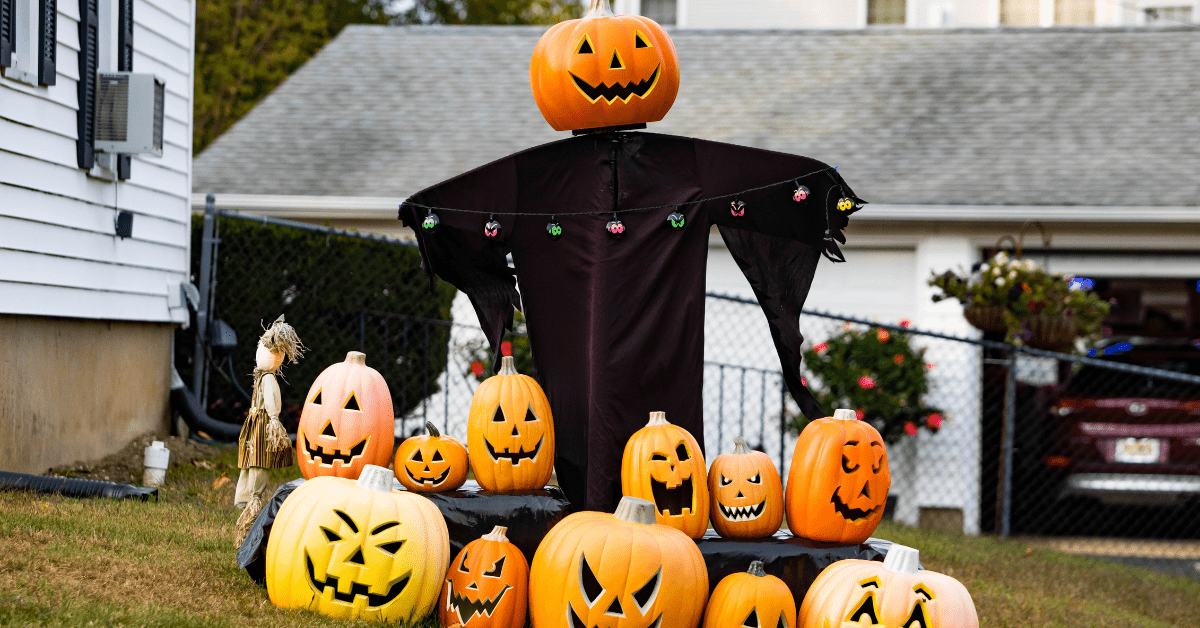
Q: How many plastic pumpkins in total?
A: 12